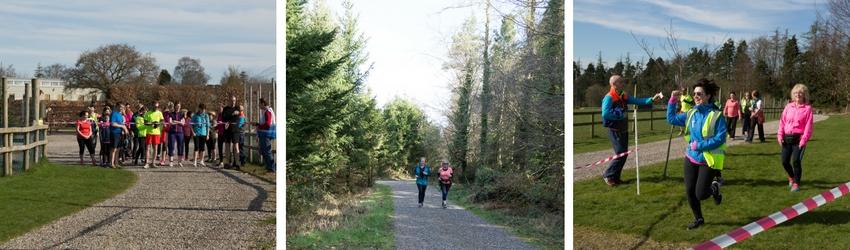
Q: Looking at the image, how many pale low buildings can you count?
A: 1